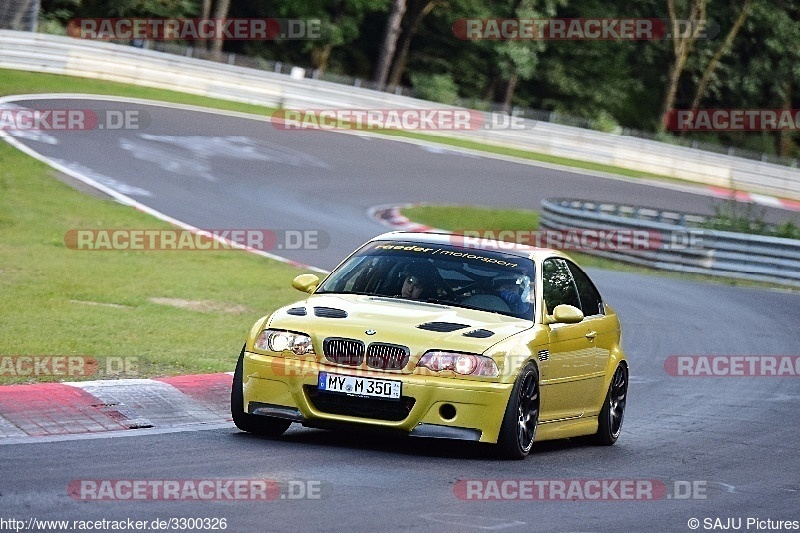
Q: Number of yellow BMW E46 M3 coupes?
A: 1